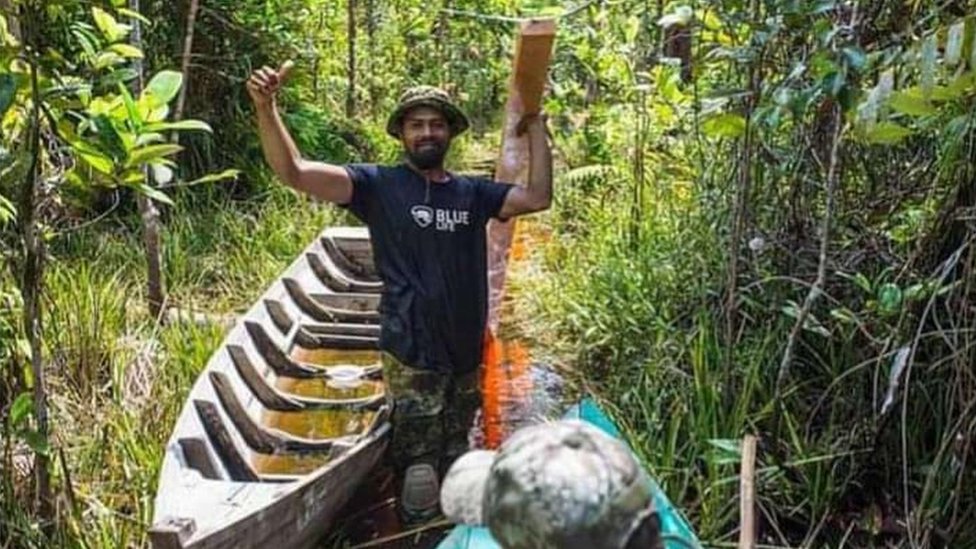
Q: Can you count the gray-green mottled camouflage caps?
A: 1